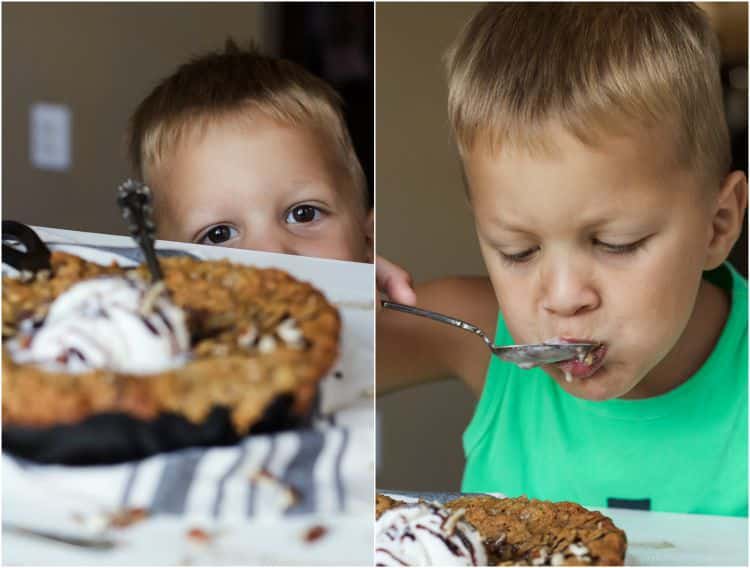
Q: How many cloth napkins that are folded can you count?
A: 1